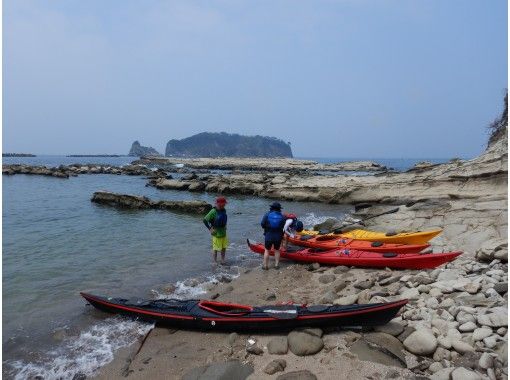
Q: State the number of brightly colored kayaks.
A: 3